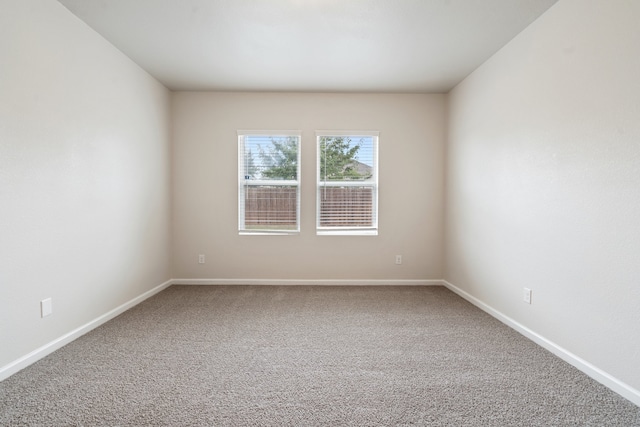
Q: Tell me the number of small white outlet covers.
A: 4